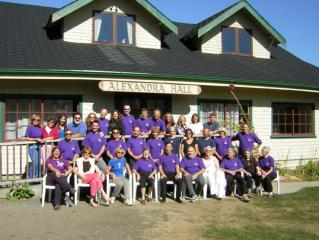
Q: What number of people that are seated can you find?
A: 10